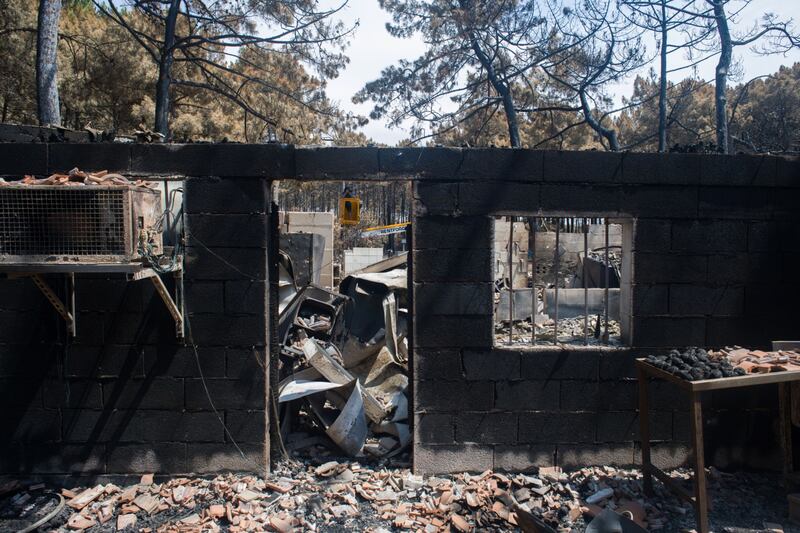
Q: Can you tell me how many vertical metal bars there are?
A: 5